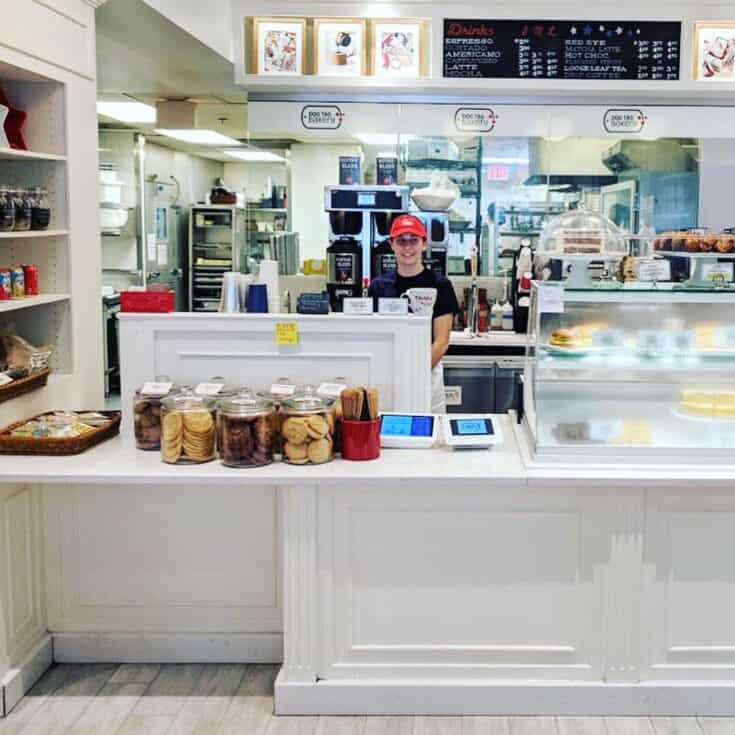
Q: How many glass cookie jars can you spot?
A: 7